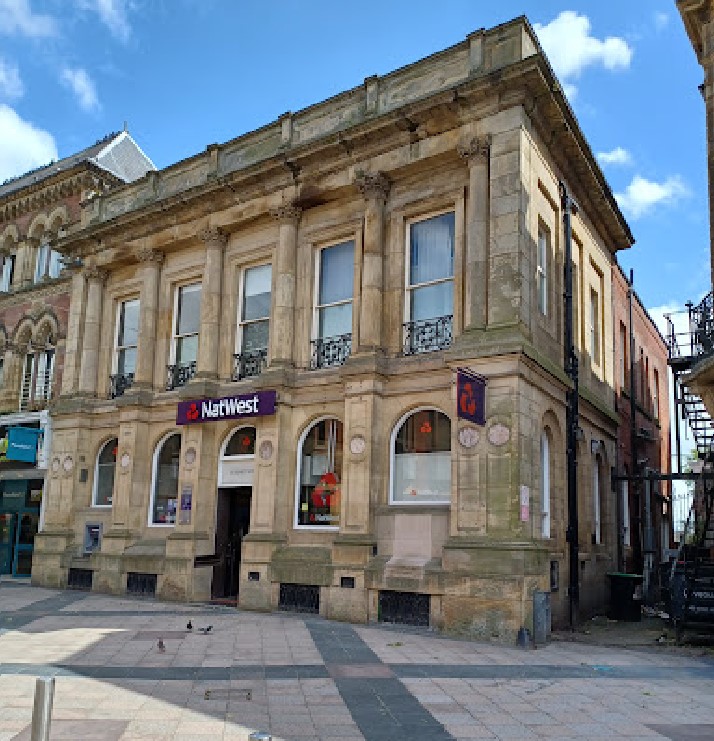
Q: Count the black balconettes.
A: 5